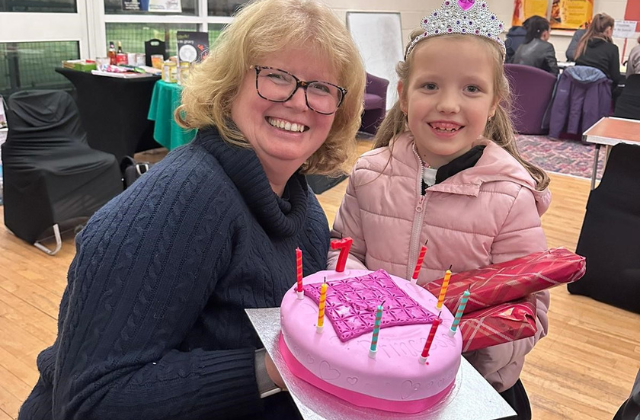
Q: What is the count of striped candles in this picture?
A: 7